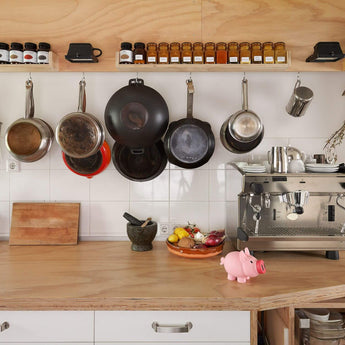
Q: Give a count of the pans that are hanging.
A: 8